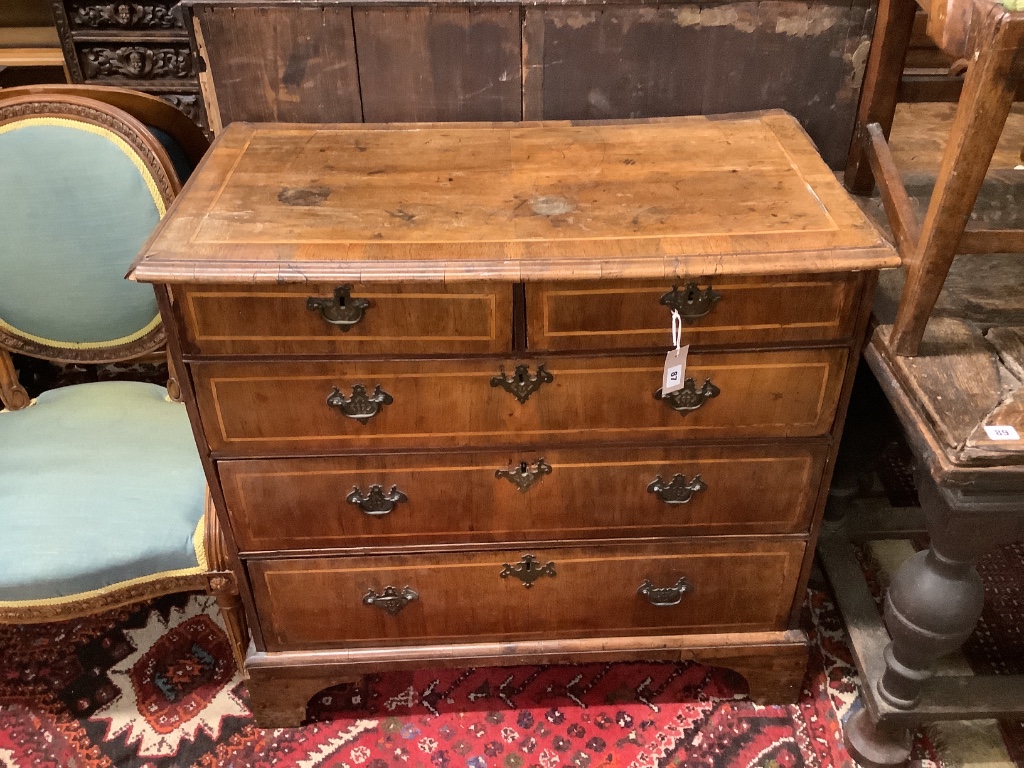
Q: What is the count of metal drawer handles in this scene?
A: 8